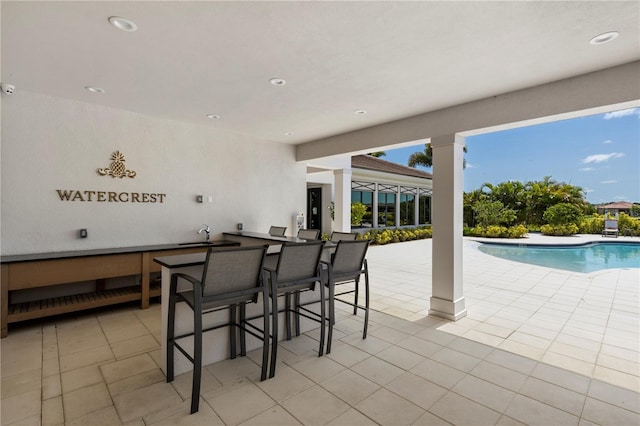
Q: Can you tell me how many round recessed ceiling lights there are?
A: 7